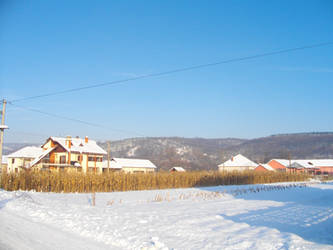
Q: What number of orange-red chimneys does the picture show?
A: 3